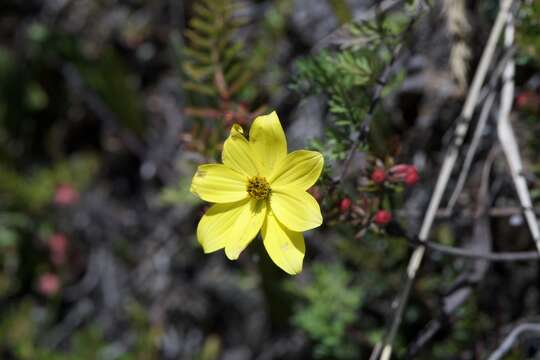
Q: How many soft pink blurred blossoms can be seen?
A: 3